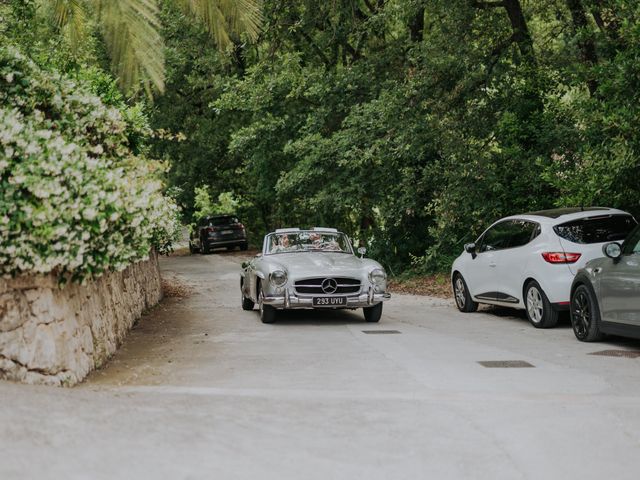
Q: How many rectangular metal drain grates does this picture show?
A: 3